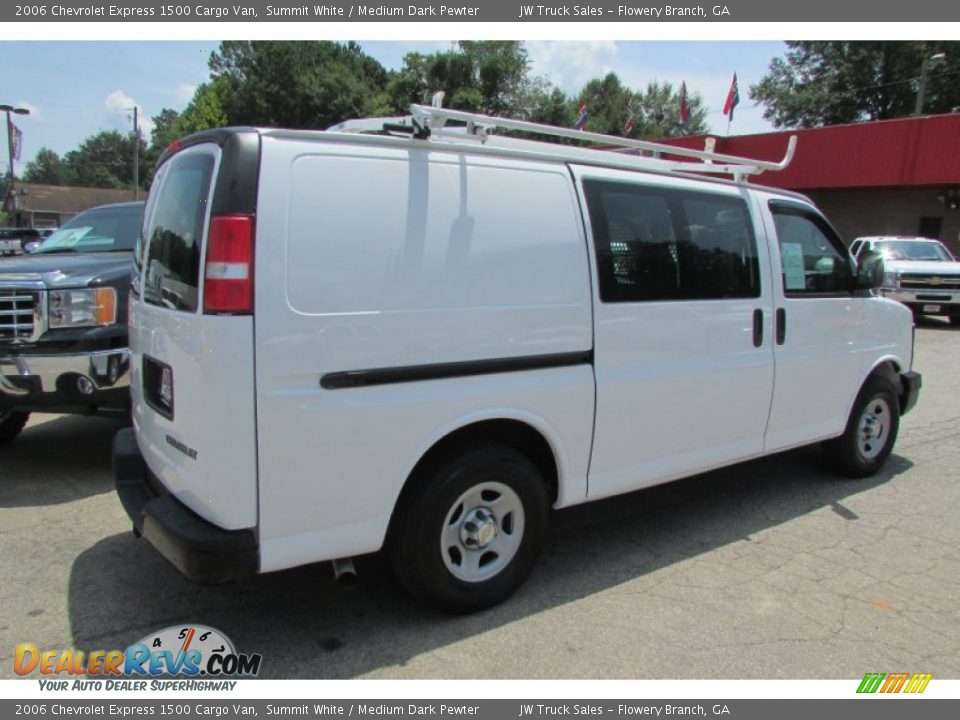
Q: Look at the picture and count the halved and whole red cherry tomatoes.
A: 0